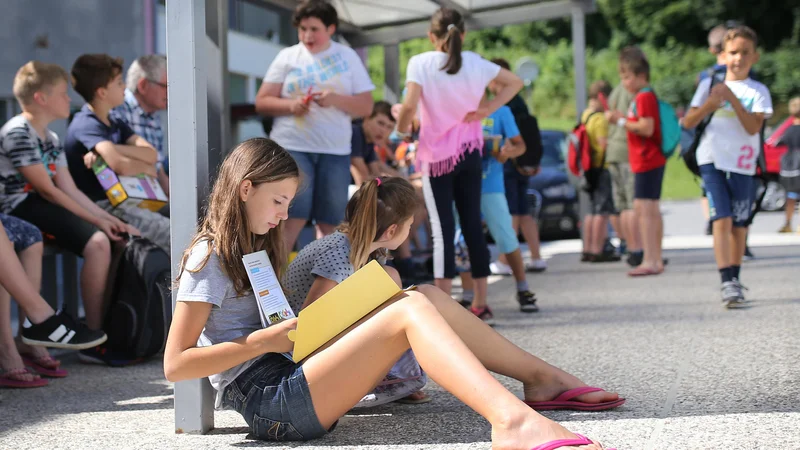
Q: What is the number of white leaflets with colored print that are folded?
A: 1